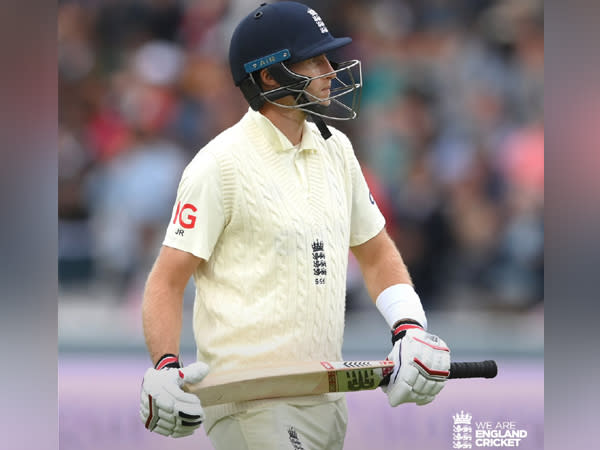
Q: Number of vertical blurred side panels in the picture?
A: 2